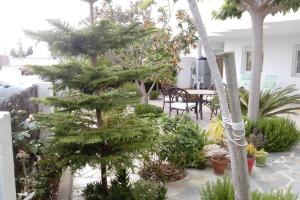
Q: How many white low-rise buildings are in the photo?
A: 1